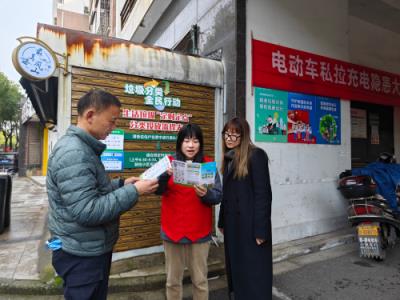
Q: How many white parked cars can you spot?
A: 0